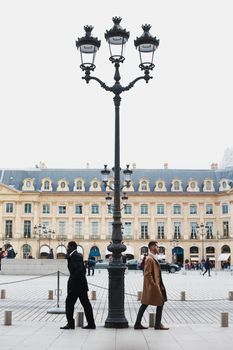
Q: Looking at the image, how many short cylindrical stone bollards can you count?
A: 10